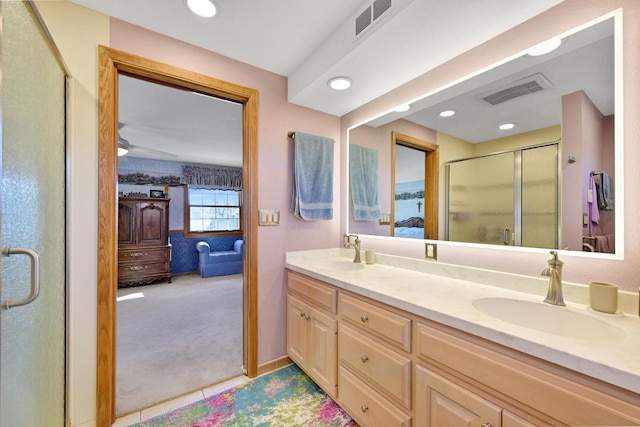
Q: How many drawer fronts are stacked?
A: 3